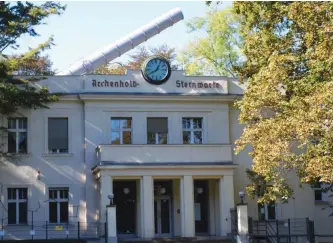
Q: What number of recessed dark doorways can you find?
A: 3